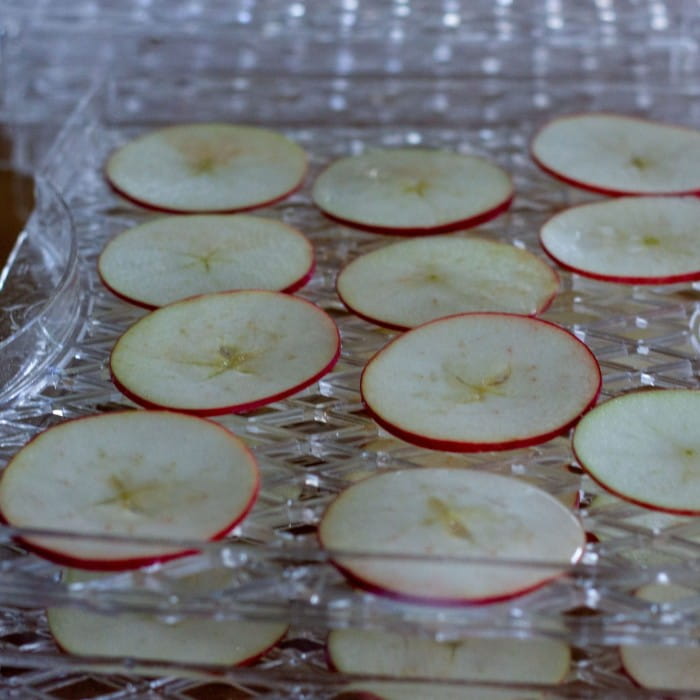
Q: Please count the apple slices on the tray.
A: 11